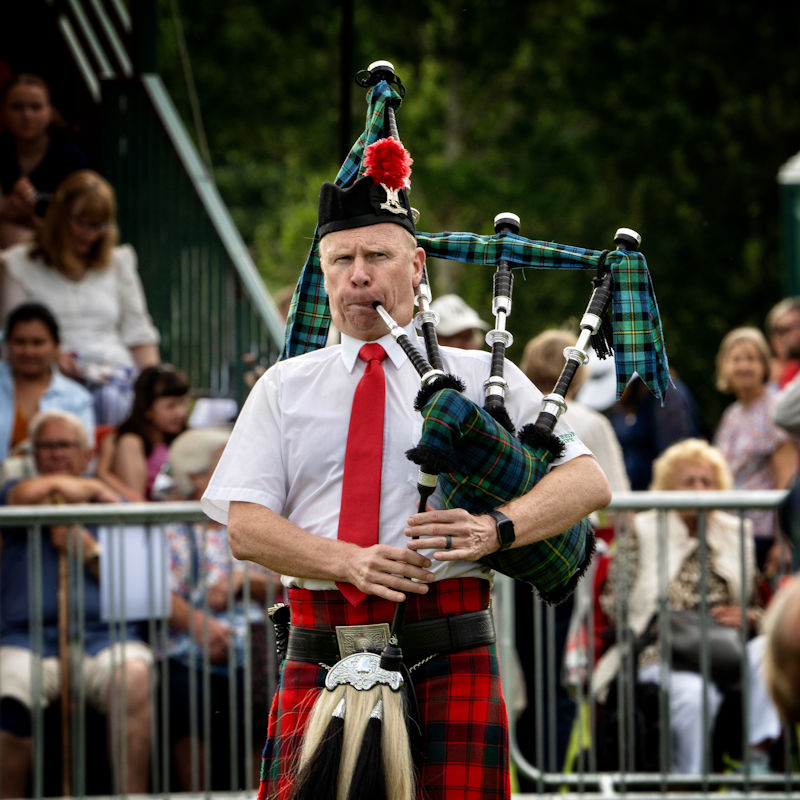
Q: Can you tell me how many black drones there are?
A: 3